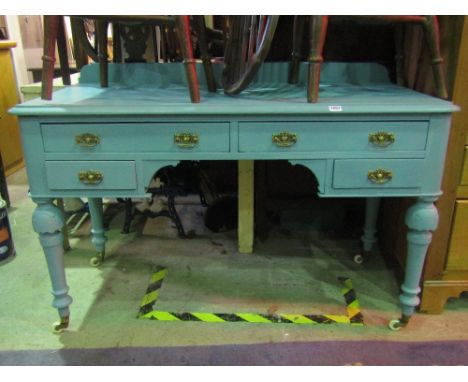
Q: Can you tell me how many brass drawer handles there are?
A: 6